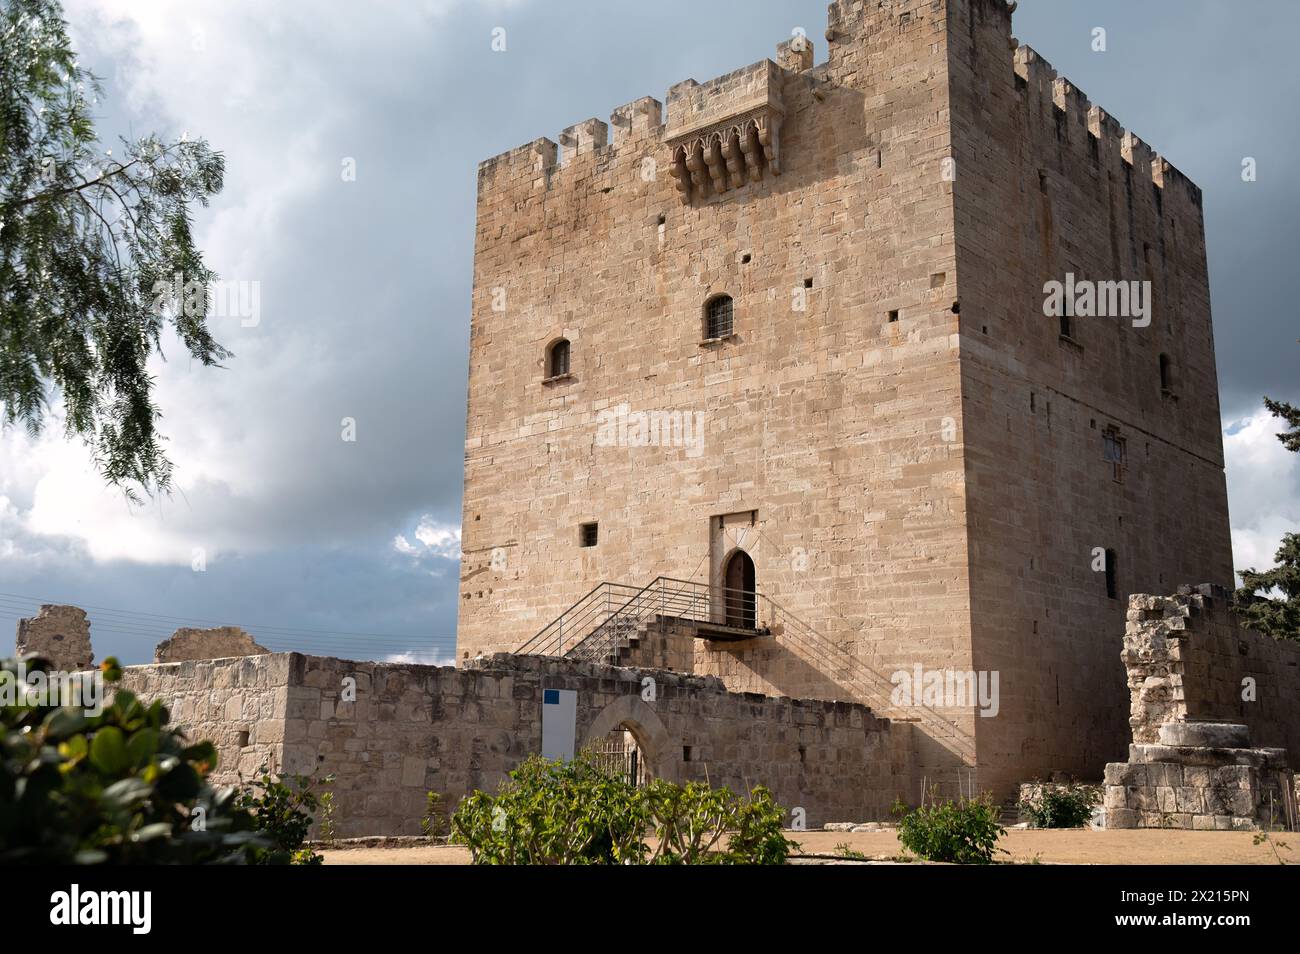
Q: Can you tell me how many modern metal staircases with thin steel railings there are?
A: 1